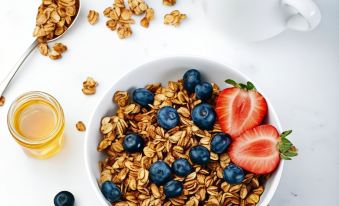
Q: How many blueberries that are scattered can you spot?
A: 14